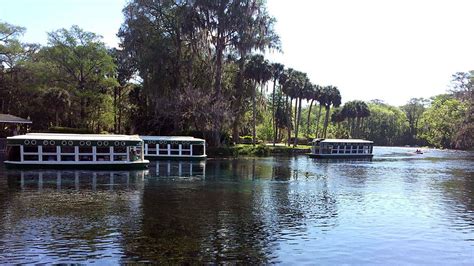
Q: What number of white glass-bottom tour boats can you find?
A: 3